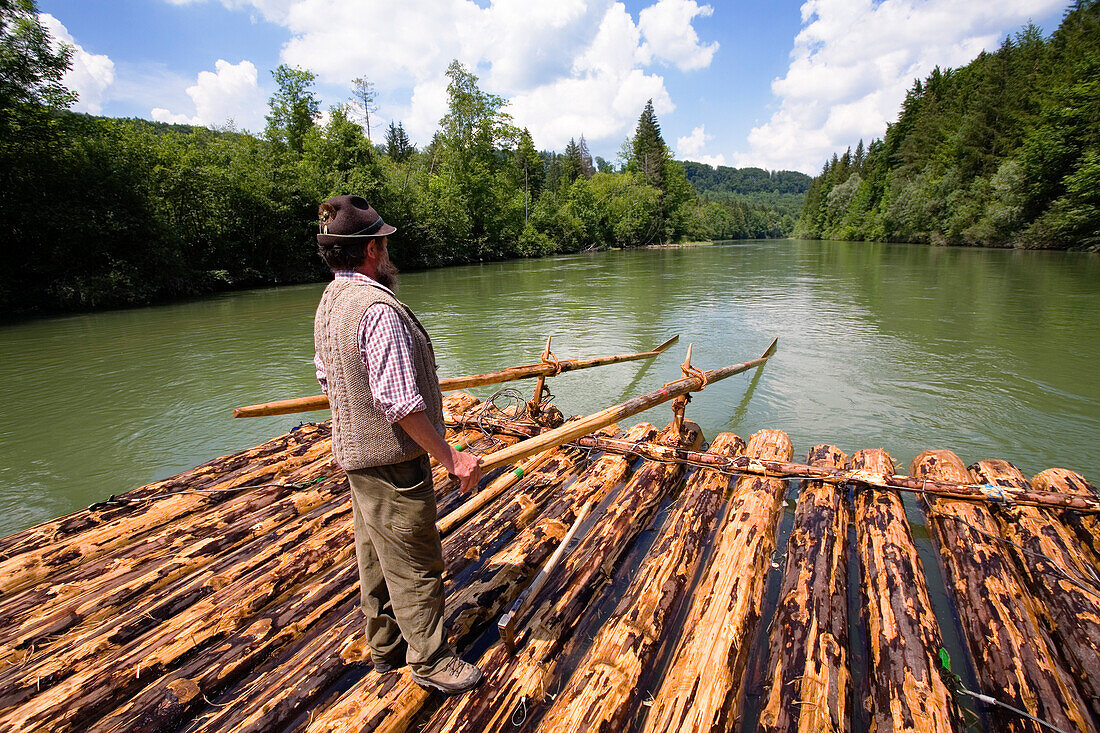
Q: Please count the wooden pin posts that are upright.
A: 2